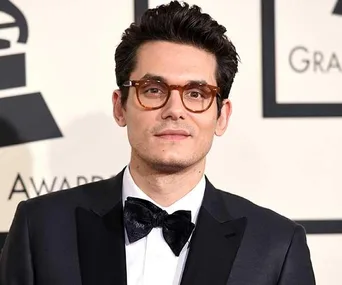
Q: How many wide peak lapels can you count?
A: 2